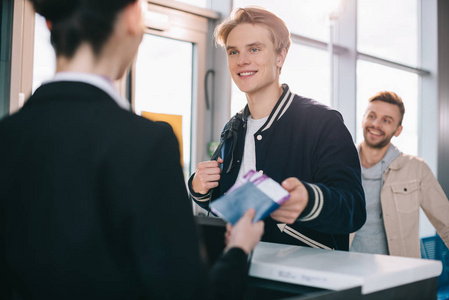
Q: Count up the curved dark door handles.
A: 1